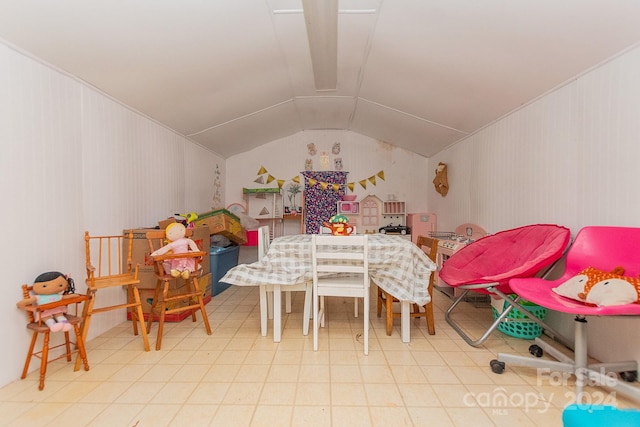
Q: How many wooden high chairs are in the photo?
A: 3